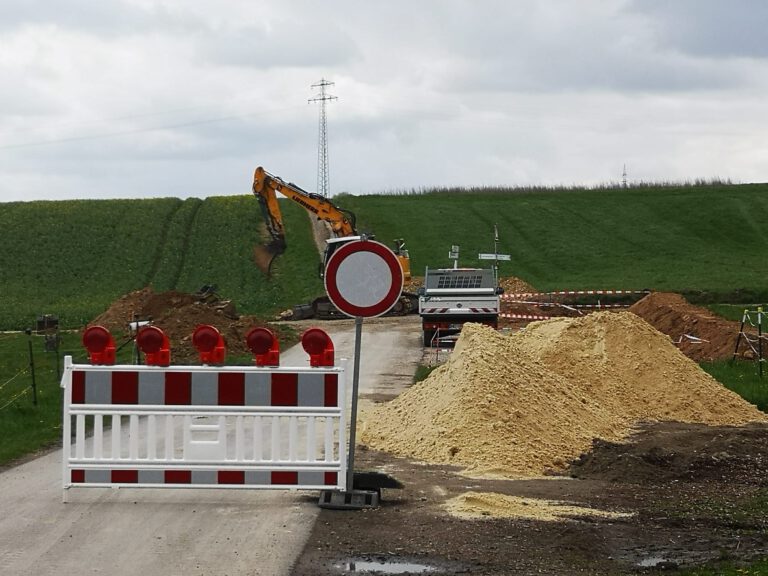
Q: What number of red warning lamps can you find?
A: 5